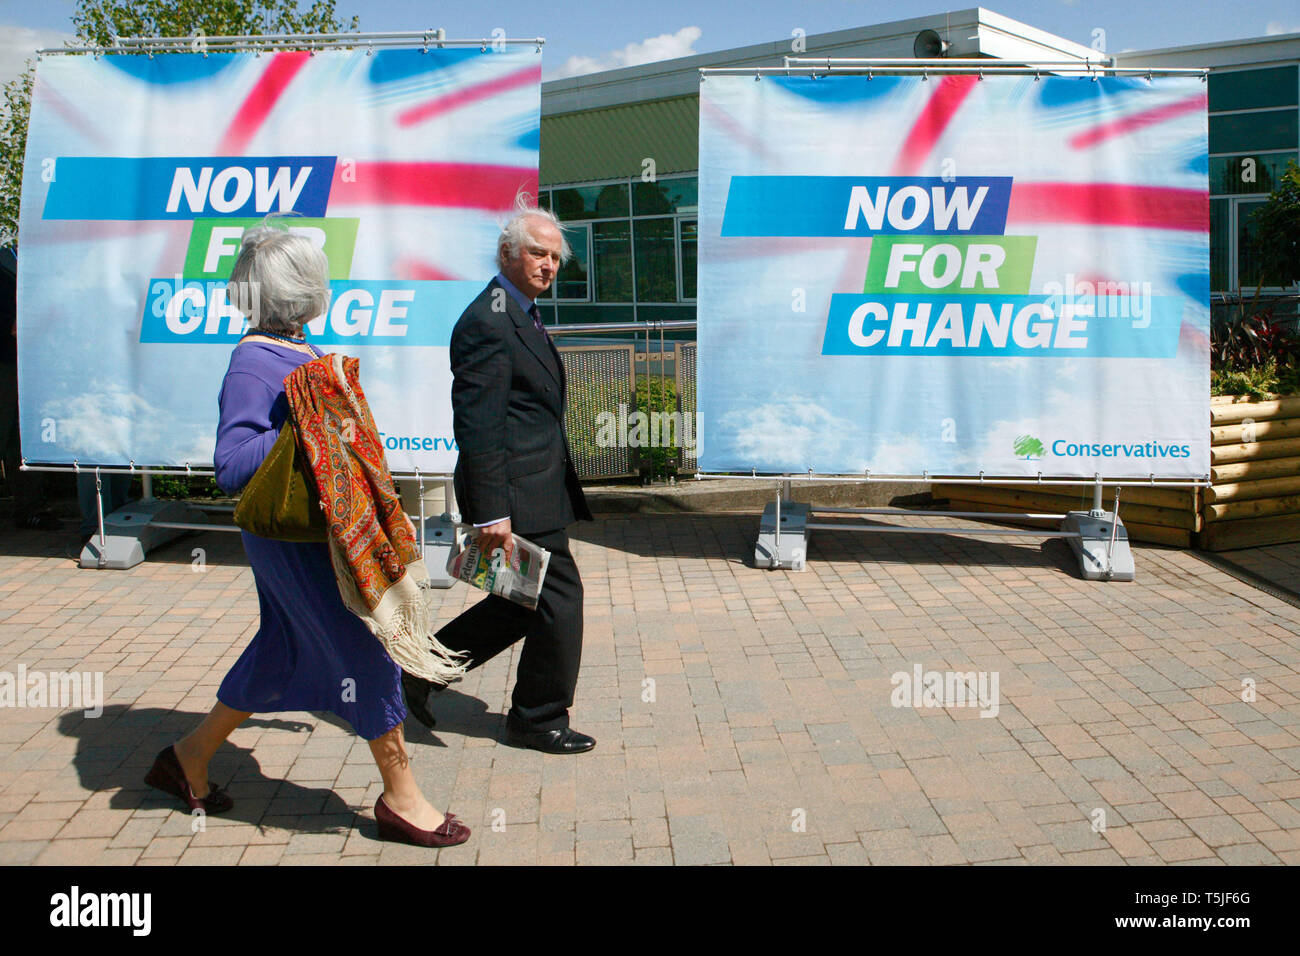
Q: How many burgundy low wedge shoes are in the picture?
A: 2